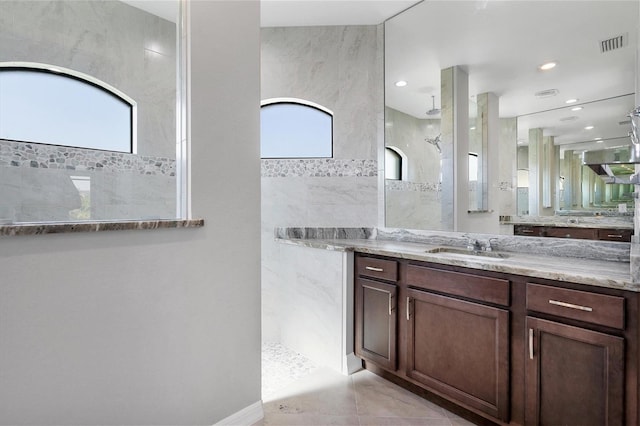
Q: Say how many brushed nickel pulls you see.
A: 5